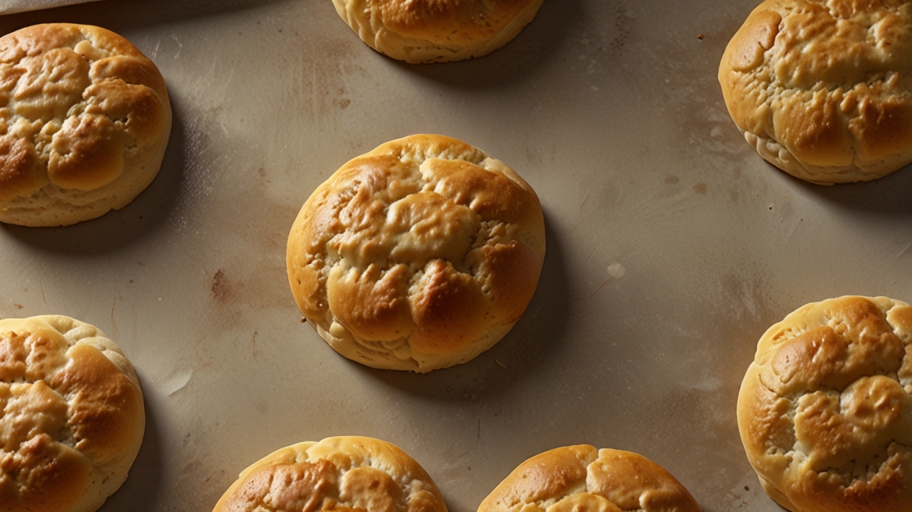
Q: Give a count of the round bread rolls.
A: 8